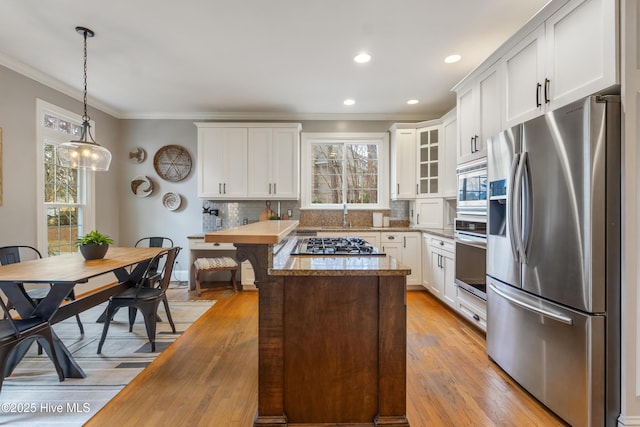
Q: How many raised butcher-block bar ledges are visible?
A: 1